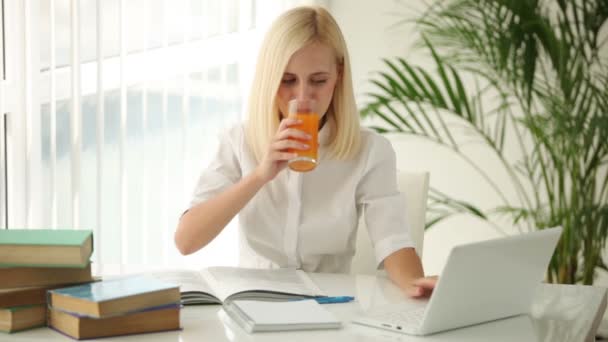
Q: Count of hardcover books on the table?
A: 6